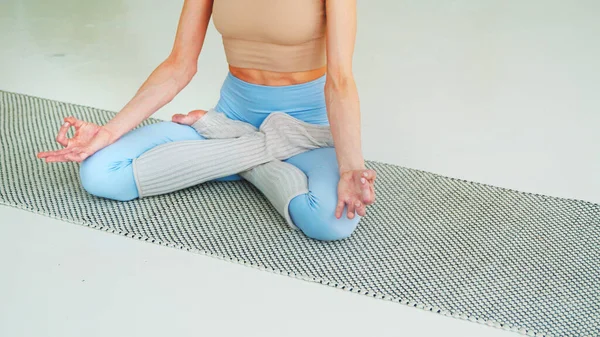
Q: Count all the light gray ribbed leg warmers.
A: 2